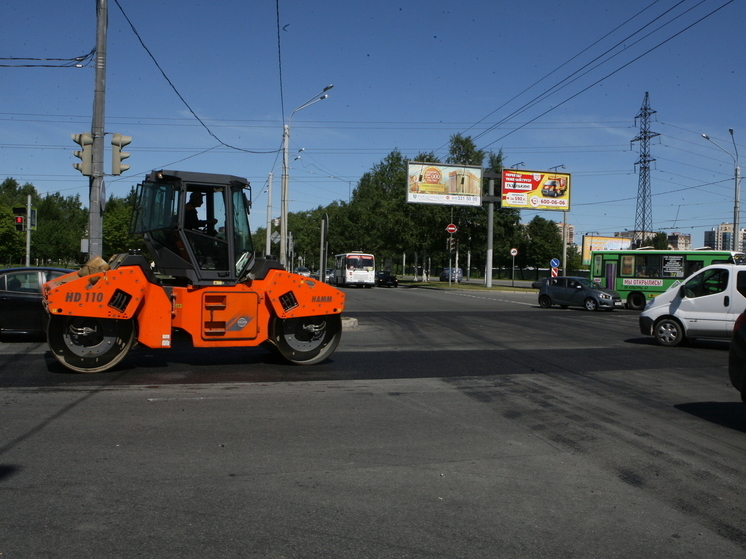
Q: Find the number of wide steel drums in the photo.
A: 2